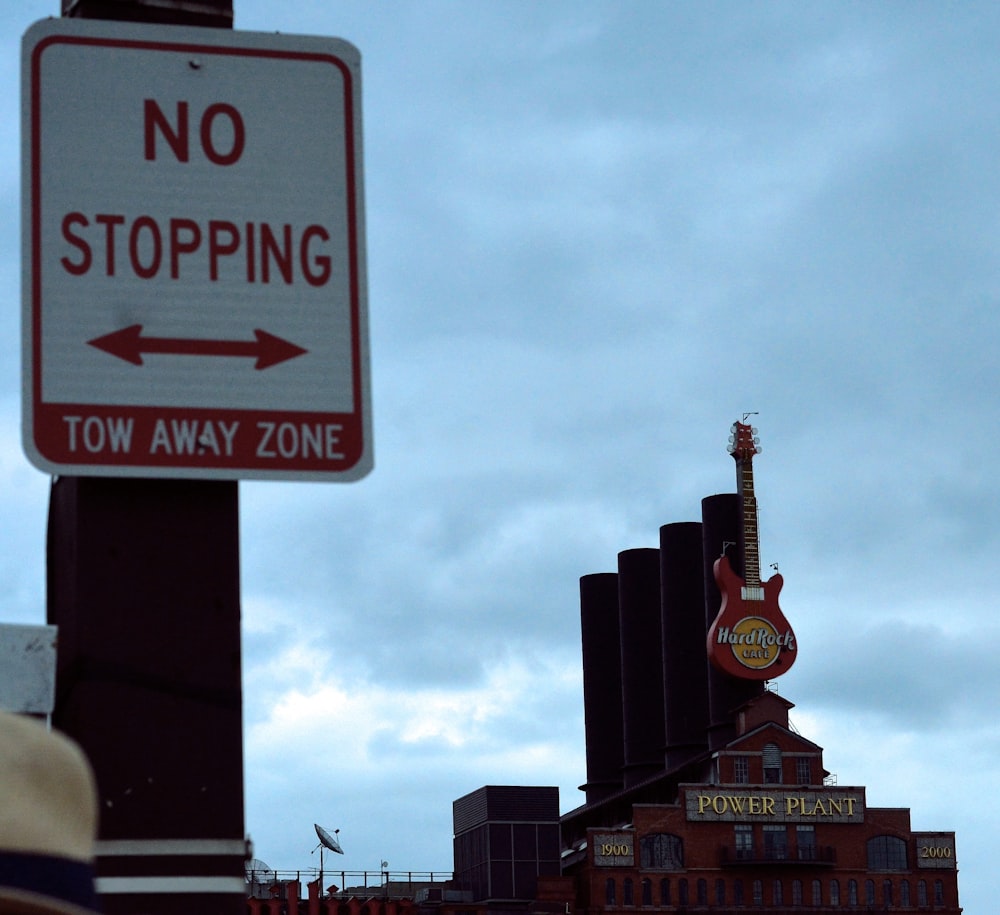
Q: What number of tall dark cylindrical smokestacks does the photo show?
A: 4